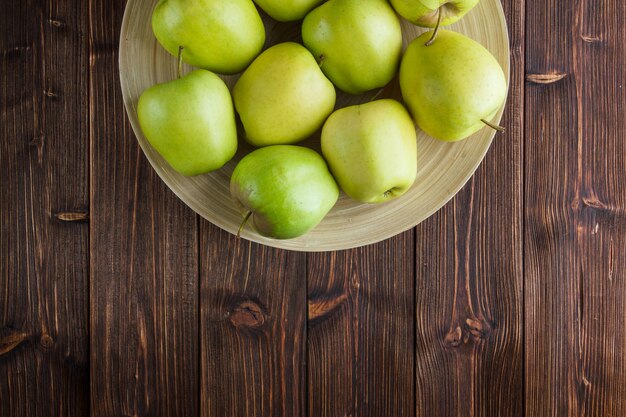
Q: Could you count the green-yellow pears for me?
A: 0